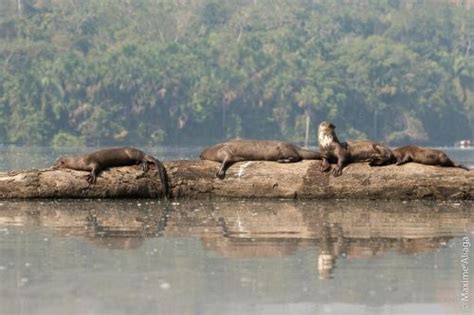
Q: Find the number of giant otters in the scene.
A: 4